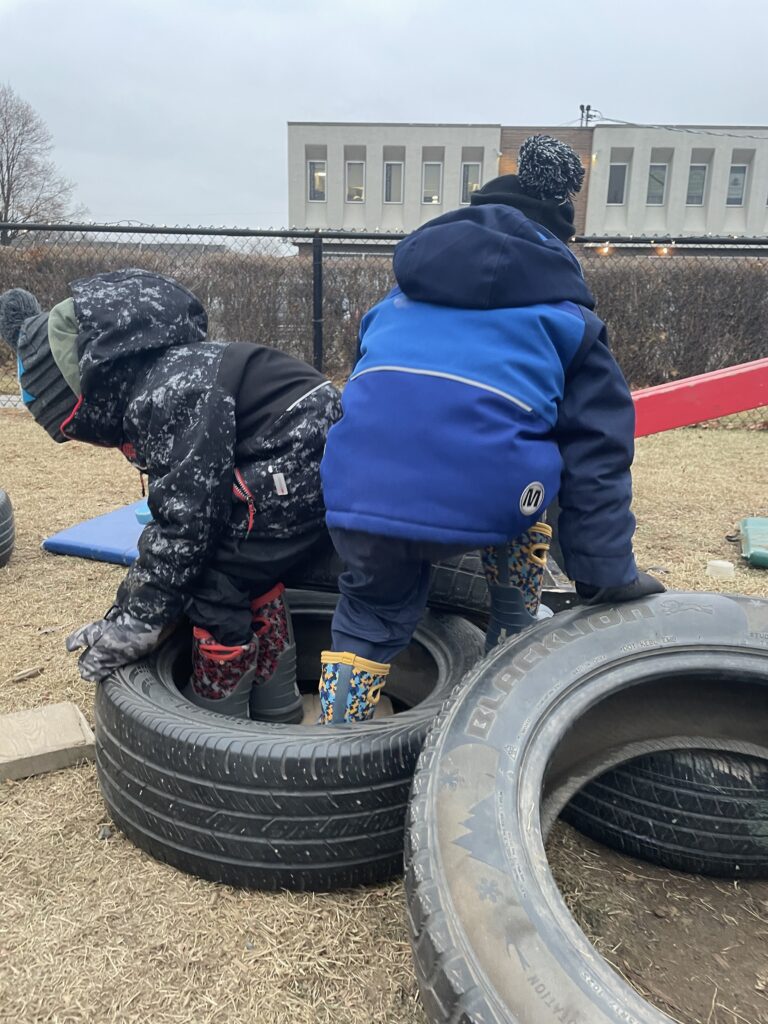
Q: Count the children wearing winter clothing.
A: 2